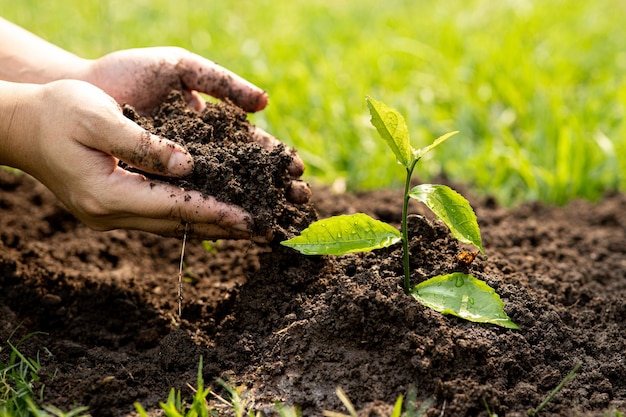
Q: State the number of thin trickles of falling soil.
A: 1